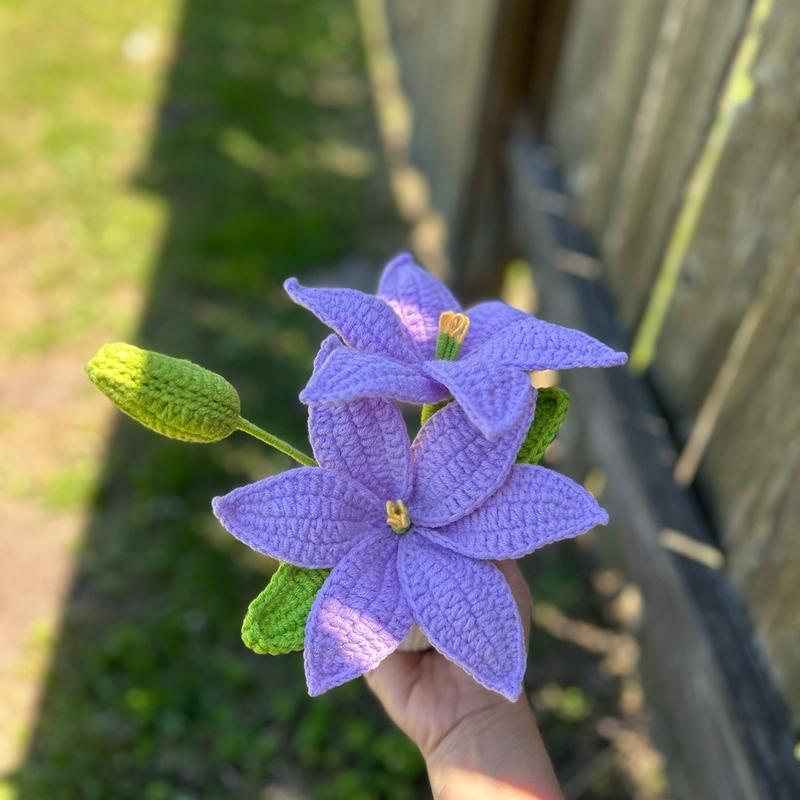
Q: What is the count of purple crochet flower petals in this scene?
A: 12